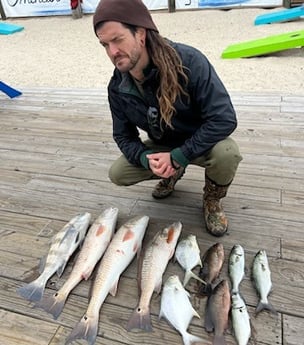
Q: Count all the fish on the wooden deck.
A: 11